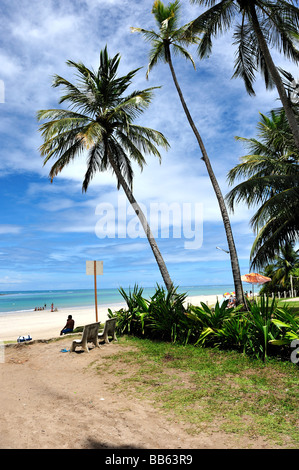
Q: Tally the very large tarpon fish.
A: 0